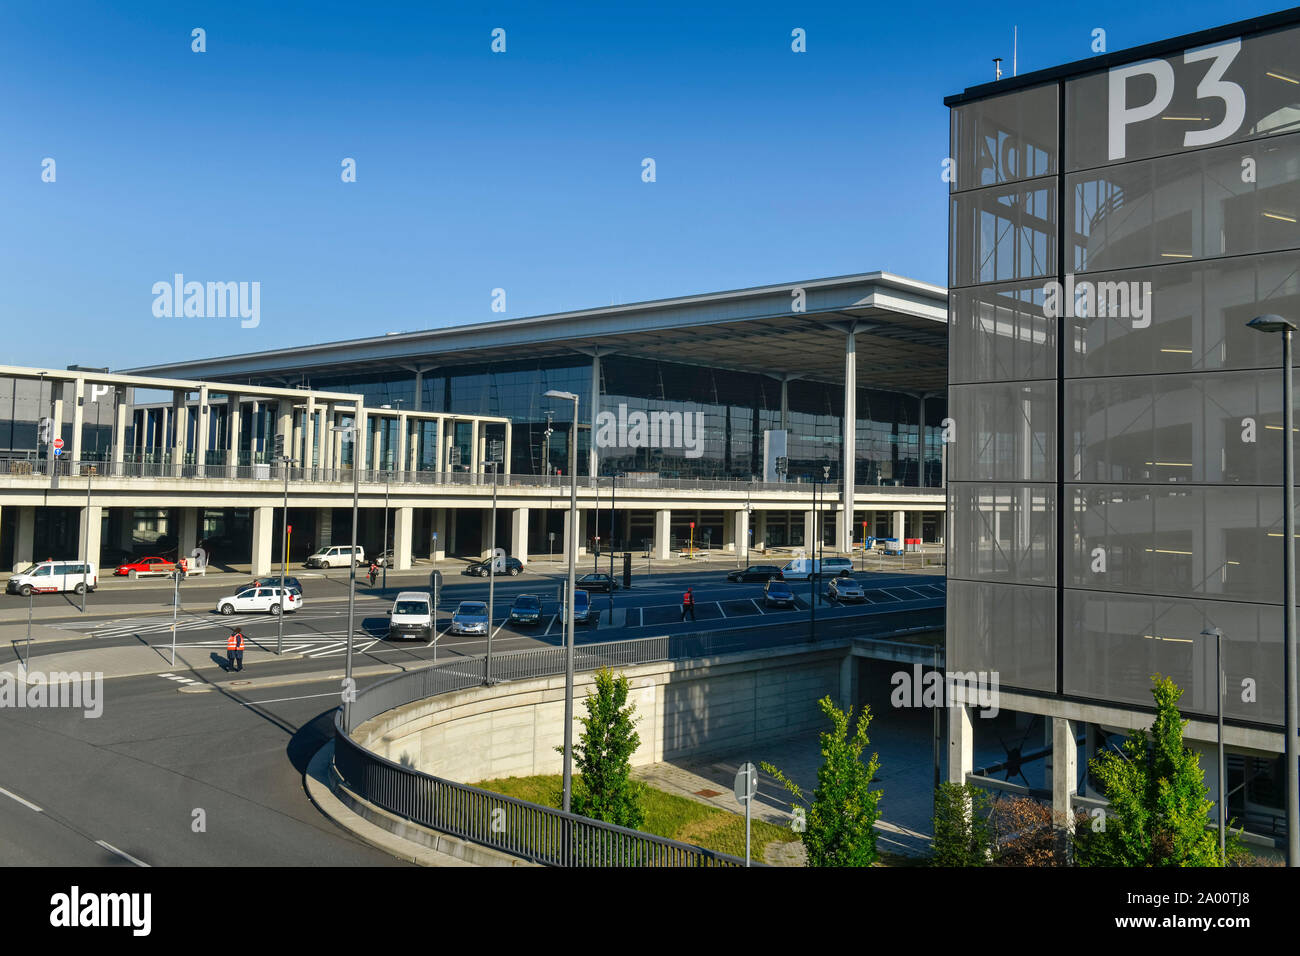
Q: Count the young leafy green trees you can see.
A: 3